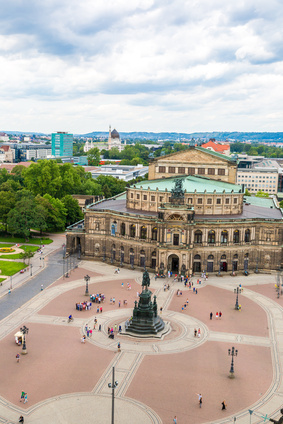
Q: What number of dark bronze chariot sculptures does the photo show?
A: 1